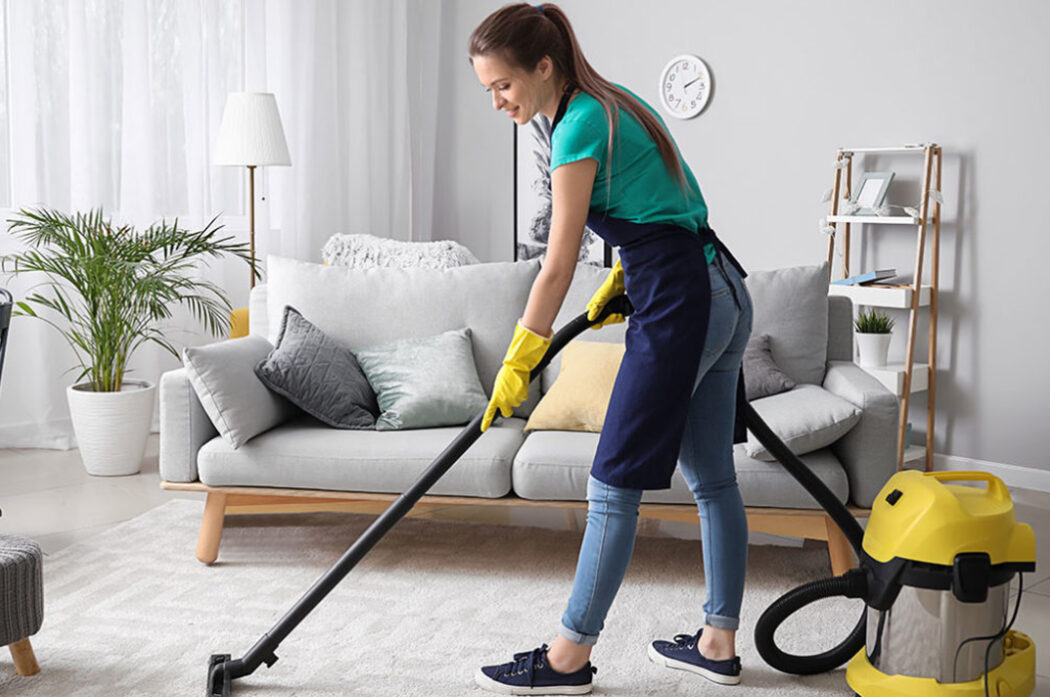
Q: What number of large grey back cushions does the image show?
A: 2